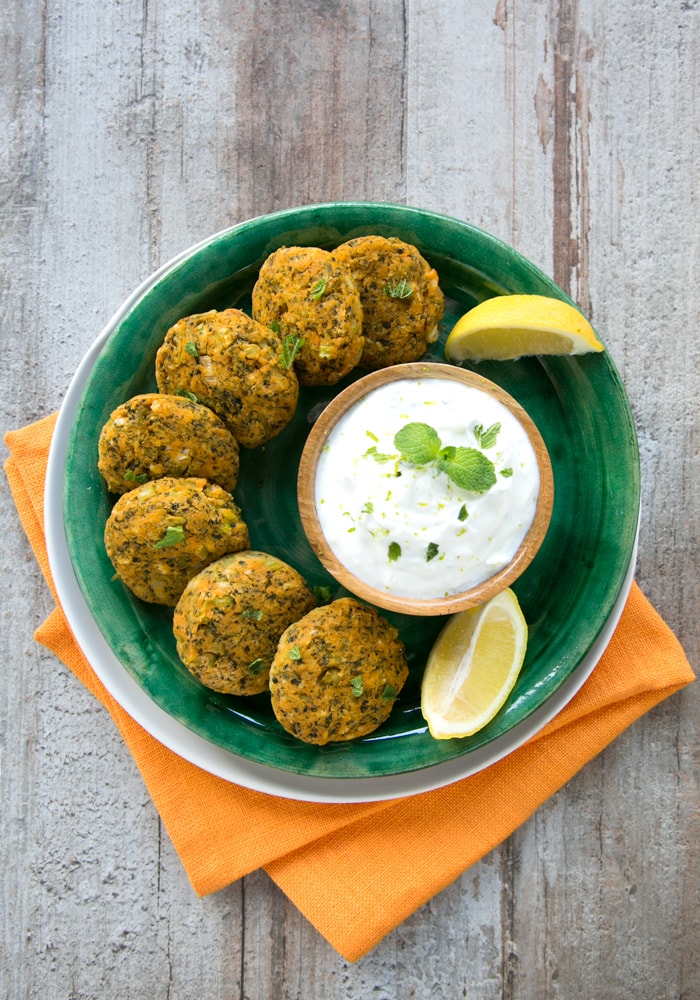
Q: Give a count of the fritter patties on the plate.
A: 7